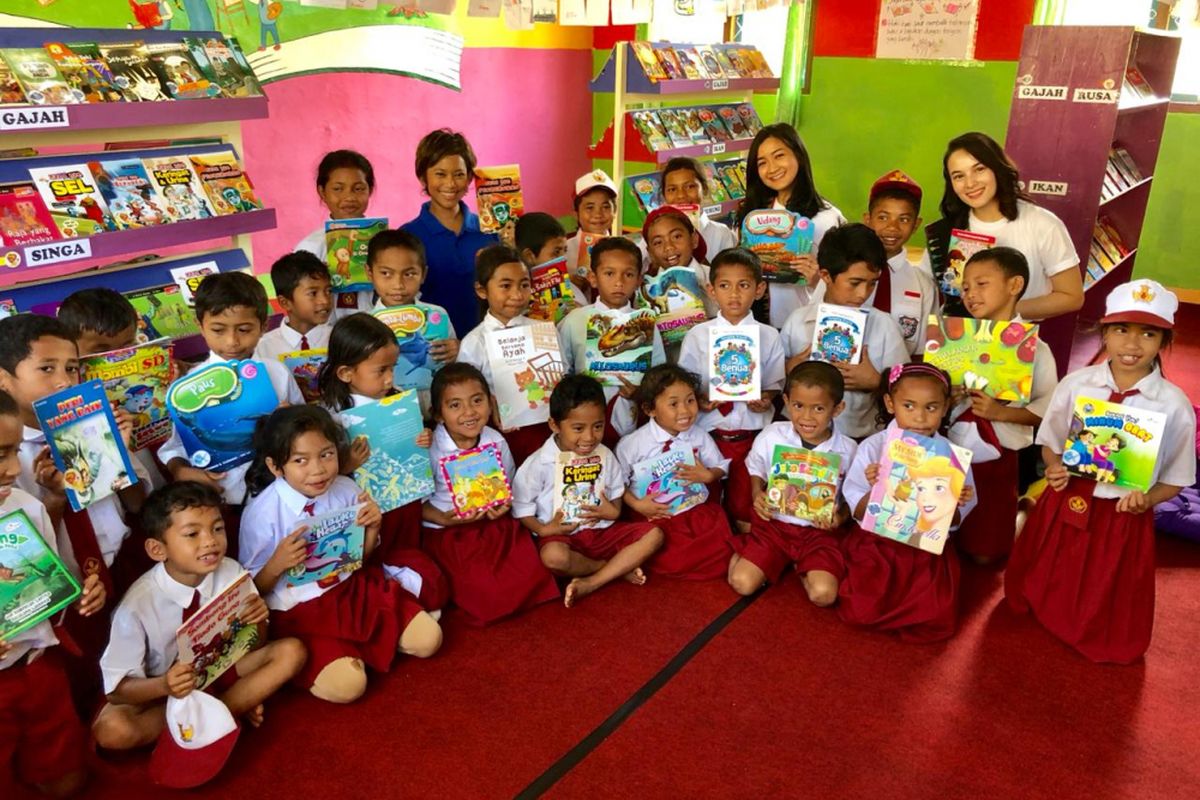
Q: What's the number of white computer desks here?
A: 0